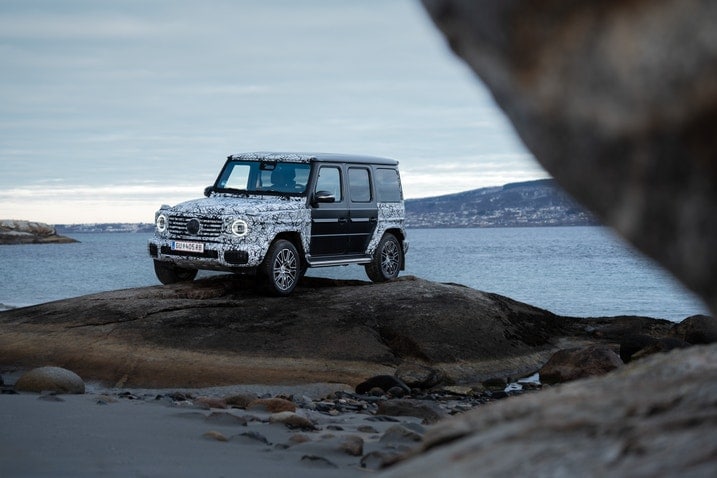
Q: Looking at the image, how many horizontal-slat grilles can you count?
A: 1